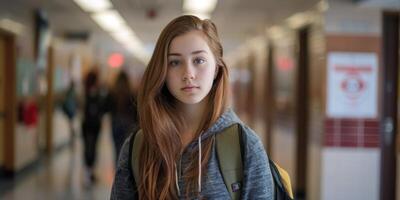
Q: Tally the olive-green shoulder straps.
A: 2